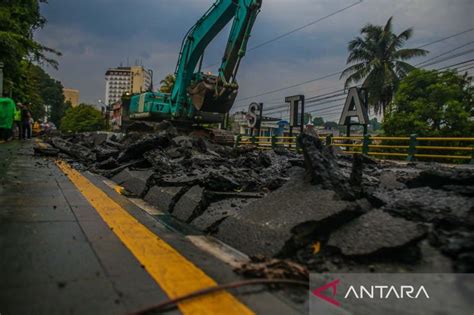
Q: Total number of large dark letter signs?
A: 3